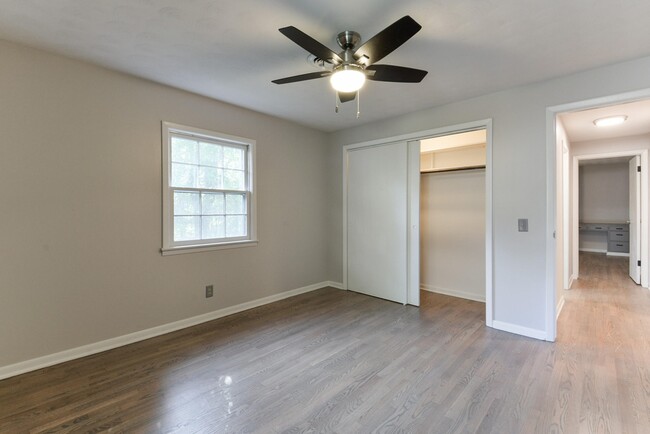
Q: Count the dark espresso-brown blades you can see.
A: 5